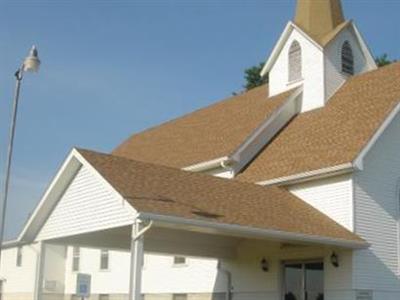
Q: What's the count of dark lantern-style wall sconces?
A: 2